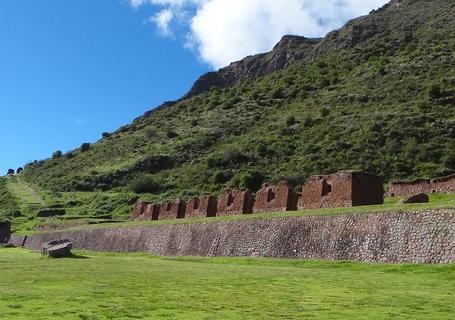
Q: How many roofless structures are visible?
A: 6